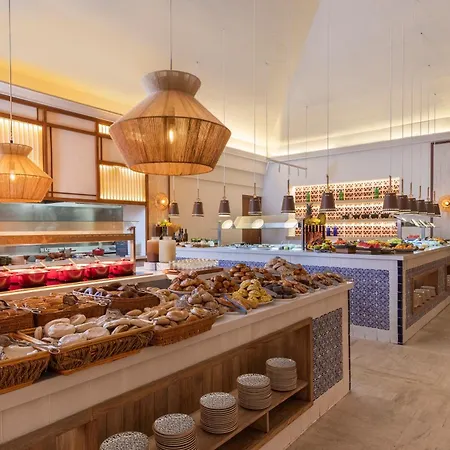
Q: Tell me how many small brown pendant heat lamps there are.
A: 12